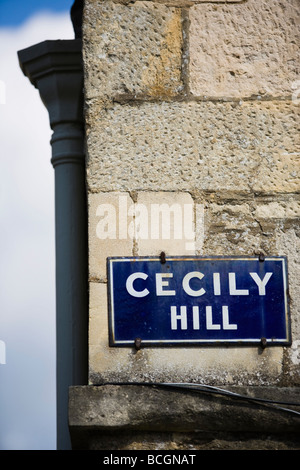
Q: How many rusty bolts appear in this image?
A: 4